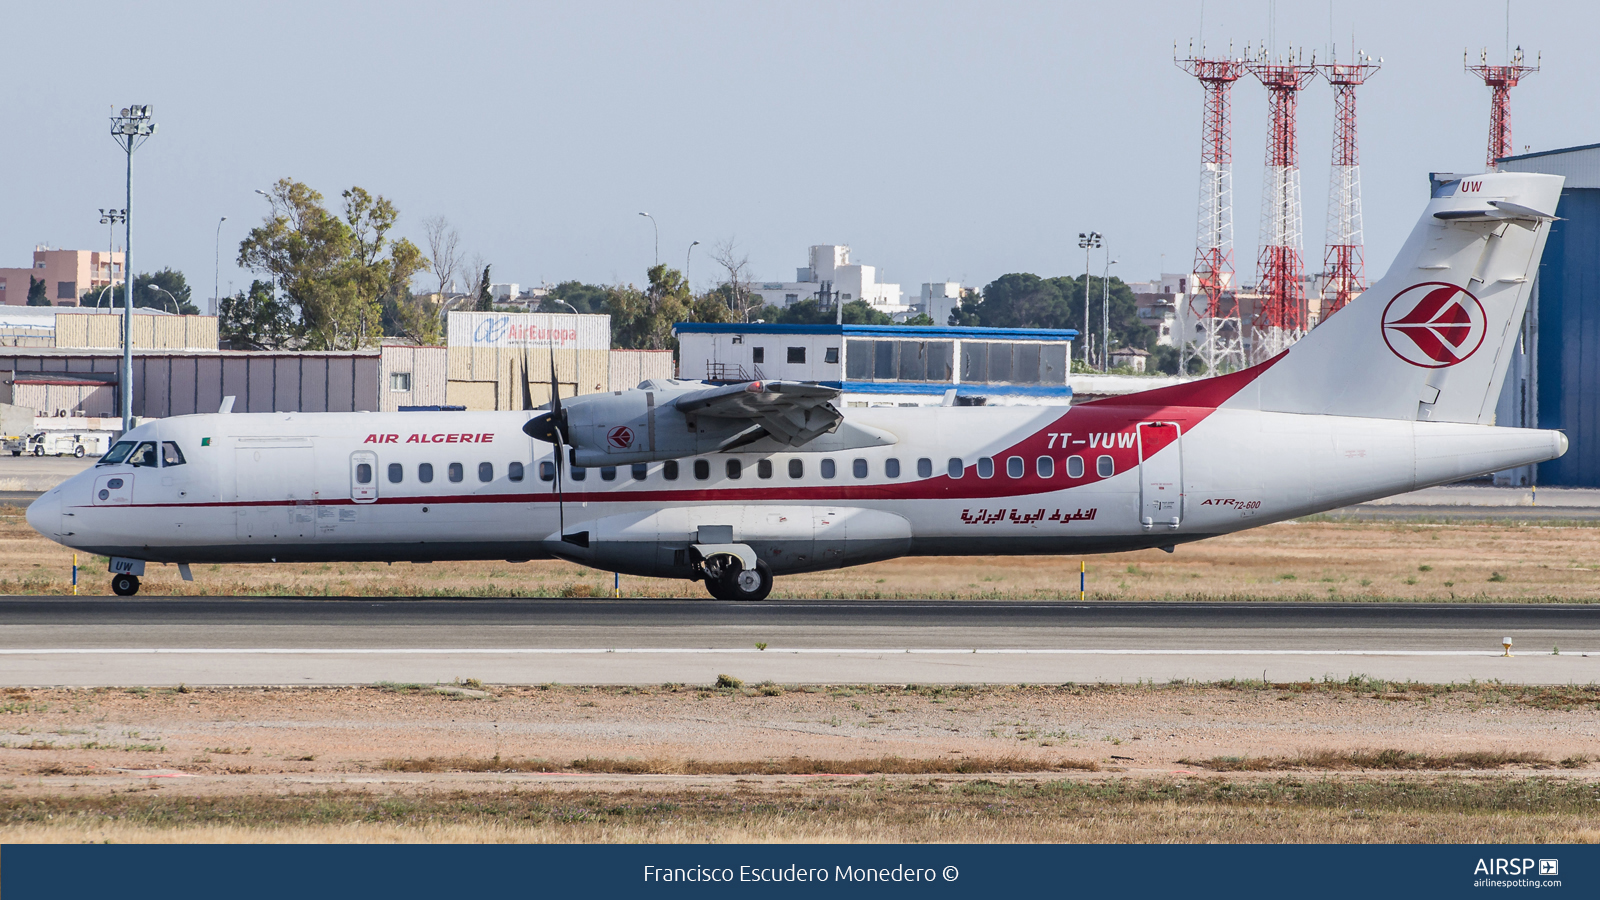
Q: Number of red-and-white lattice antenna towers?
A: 4